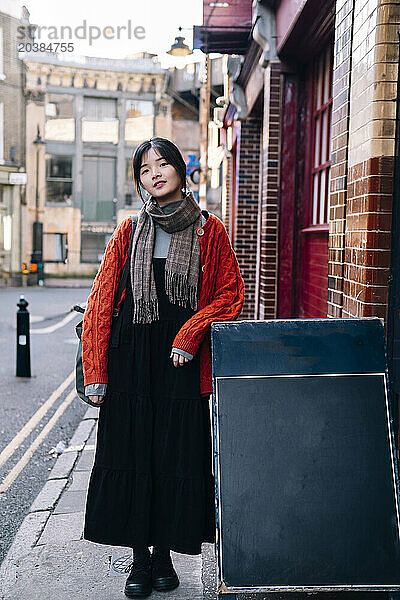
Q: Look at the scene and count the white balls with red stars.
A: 0